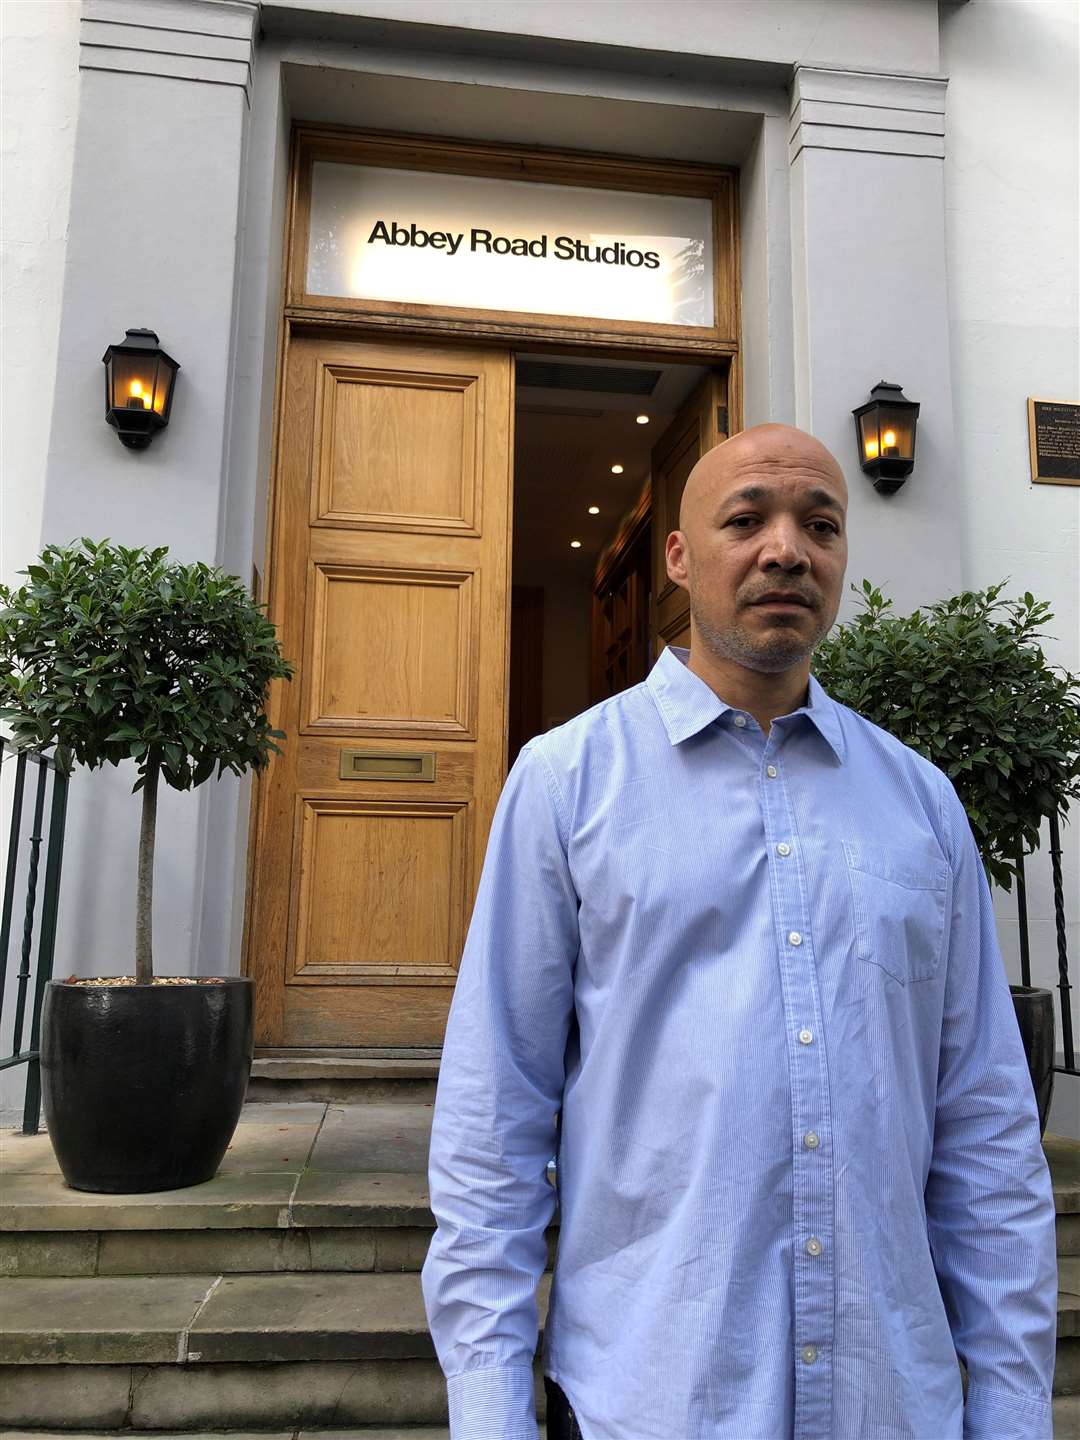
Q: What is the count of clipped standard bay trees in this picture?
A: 2